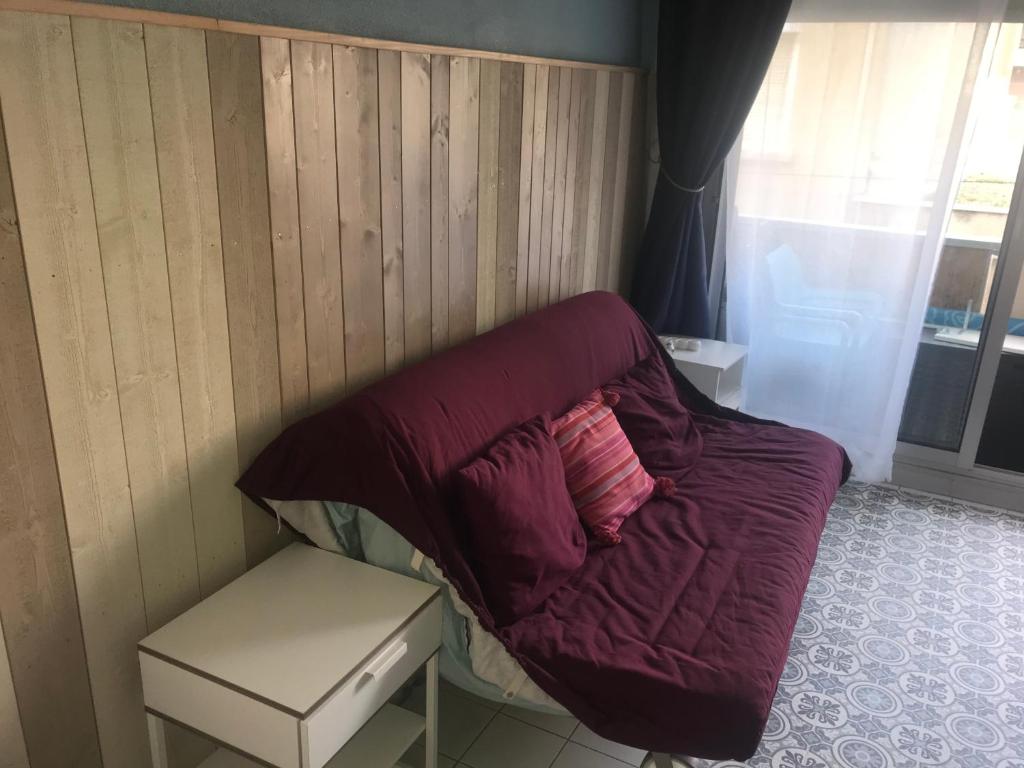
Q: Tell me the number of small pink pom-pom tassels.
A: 3